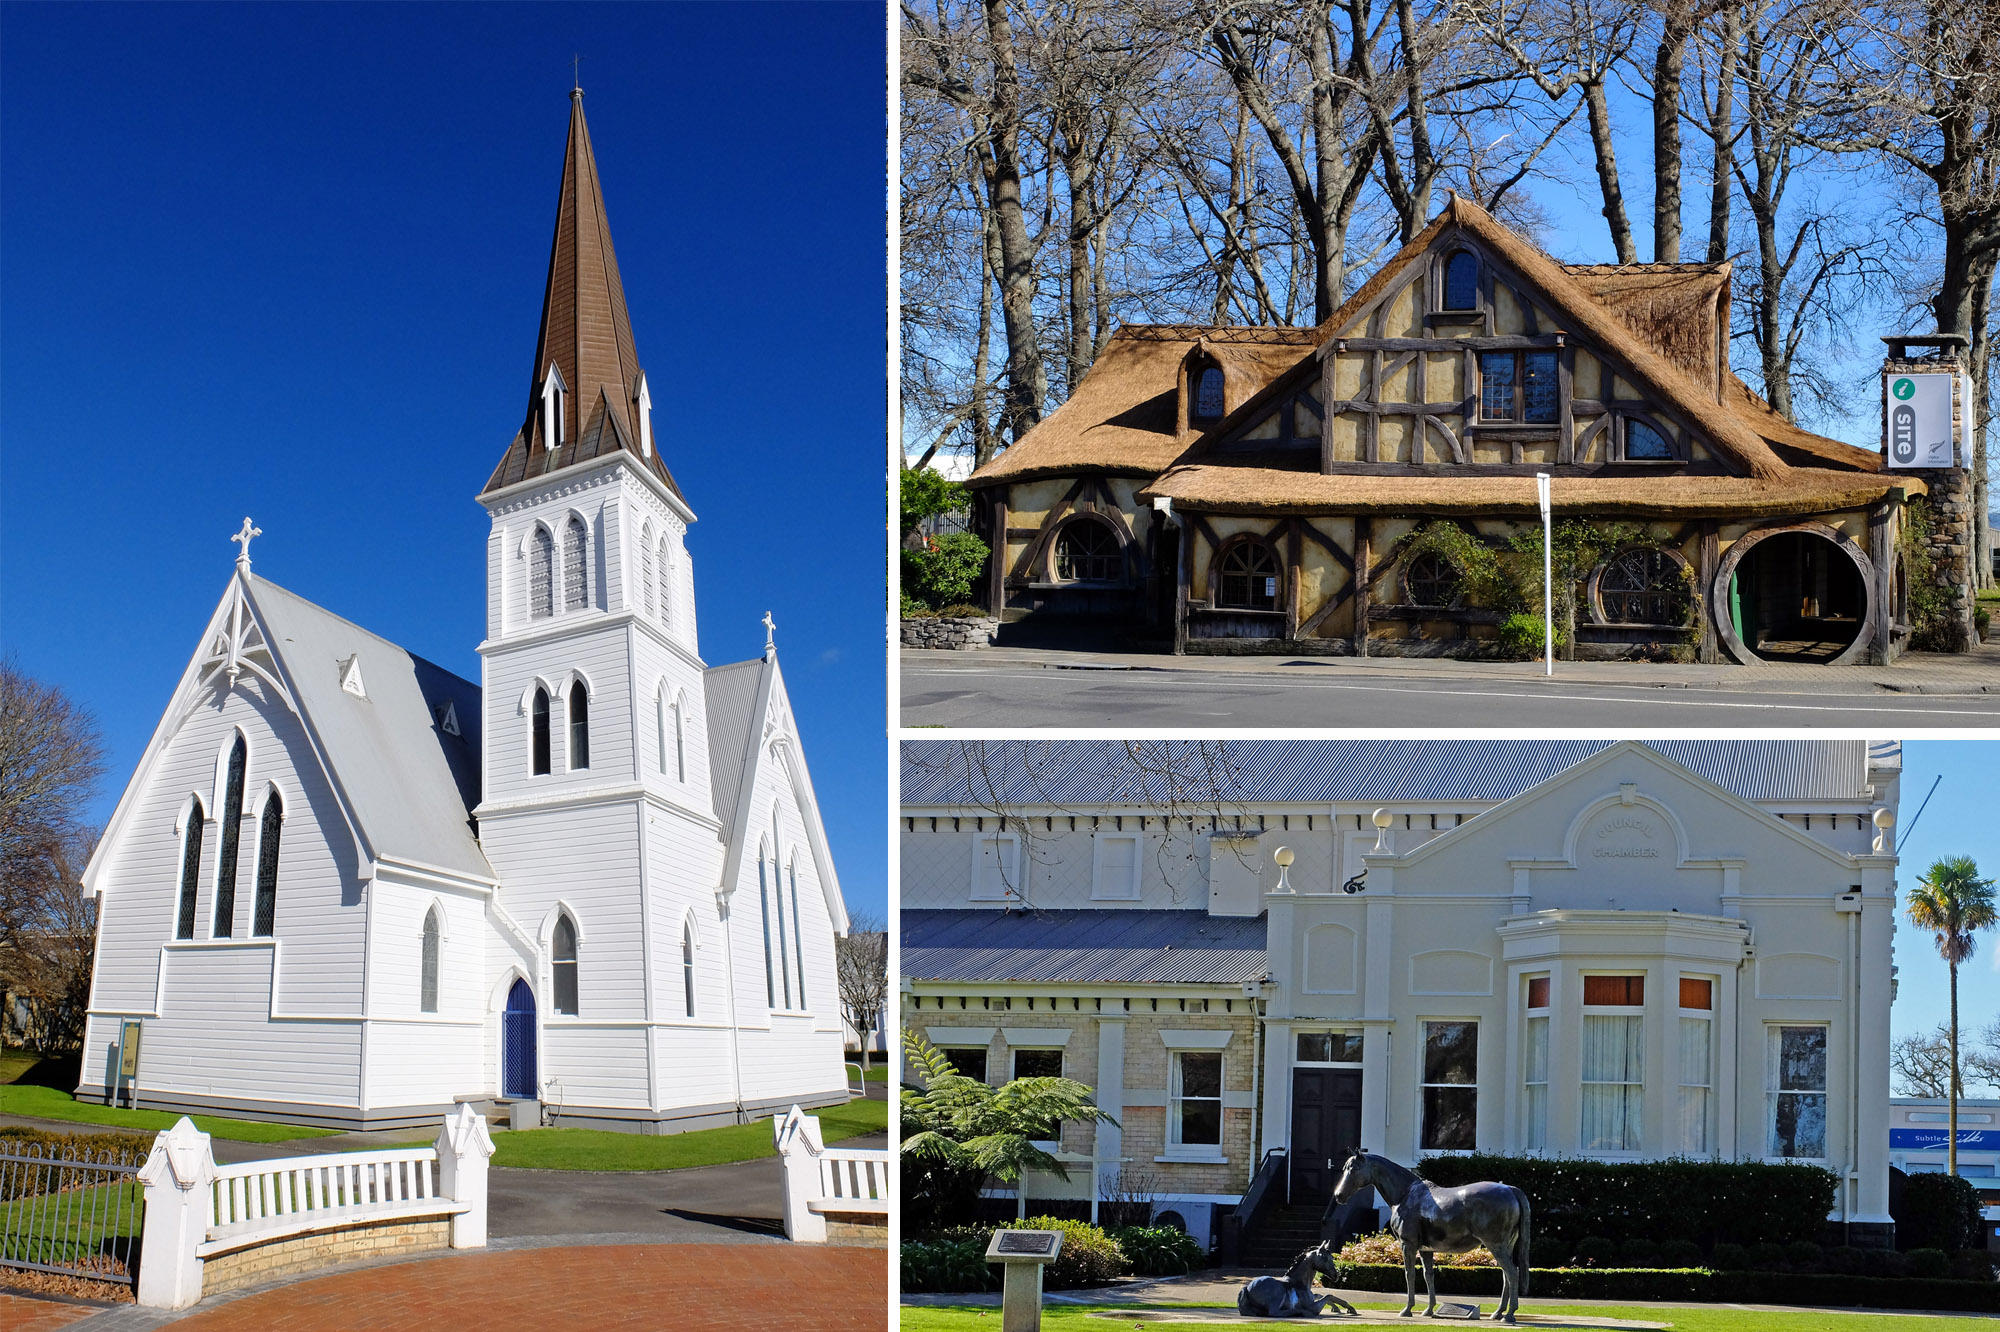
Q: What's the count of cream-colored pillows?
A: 0